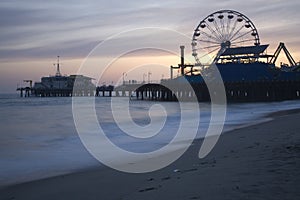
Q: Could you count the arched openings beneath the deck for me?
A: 0